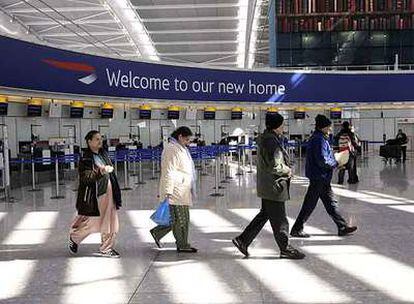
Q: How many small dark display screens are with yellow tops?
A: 11